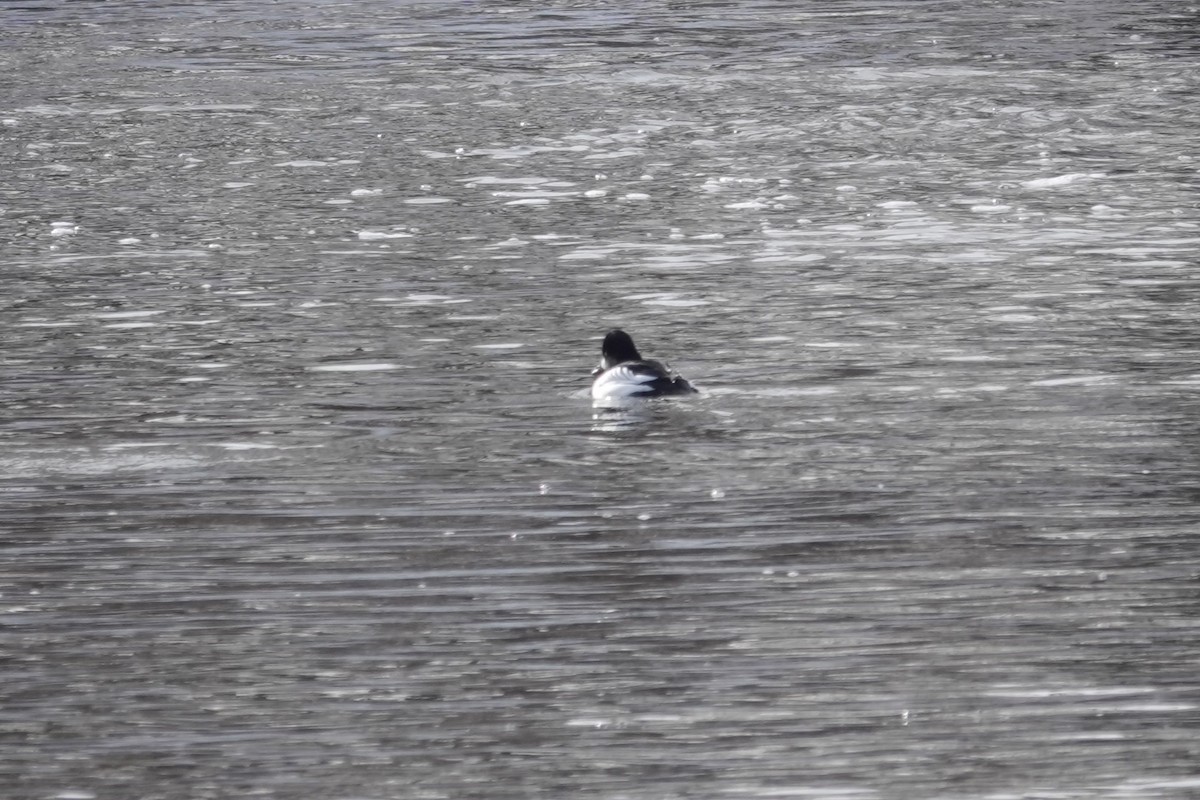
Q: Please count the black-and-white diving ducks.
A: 1